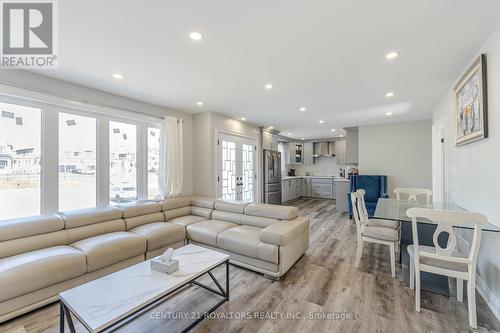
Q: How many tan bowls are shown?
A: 0